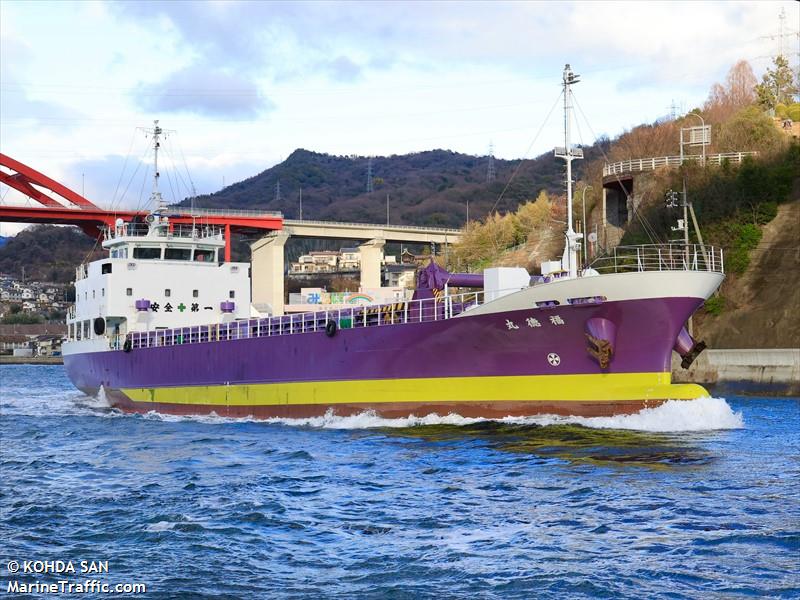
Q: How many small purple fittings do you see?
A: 2